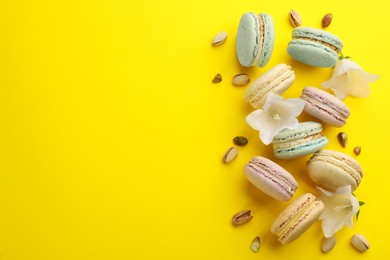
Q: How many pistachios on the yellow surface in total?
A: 13